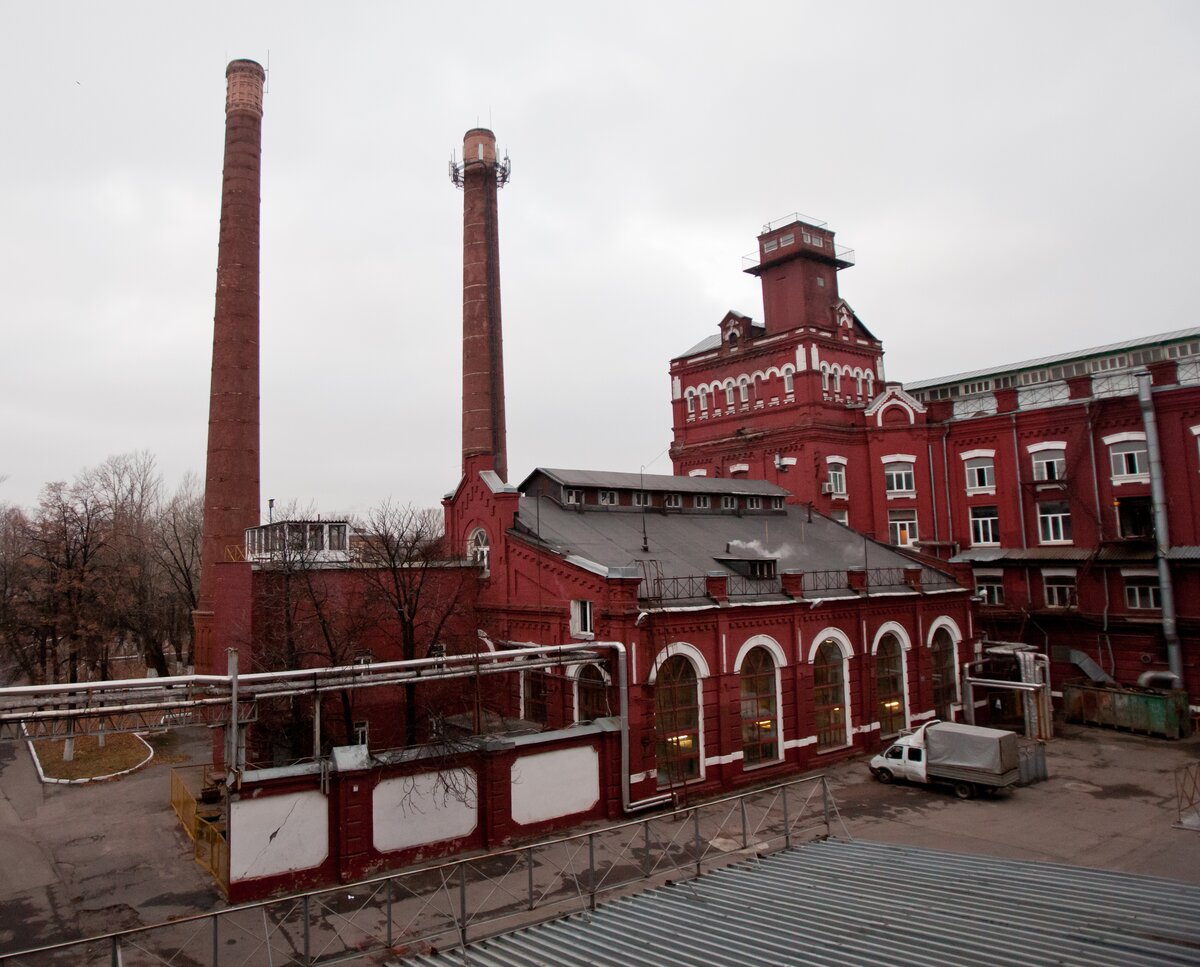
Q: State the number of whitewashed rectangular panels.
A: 3